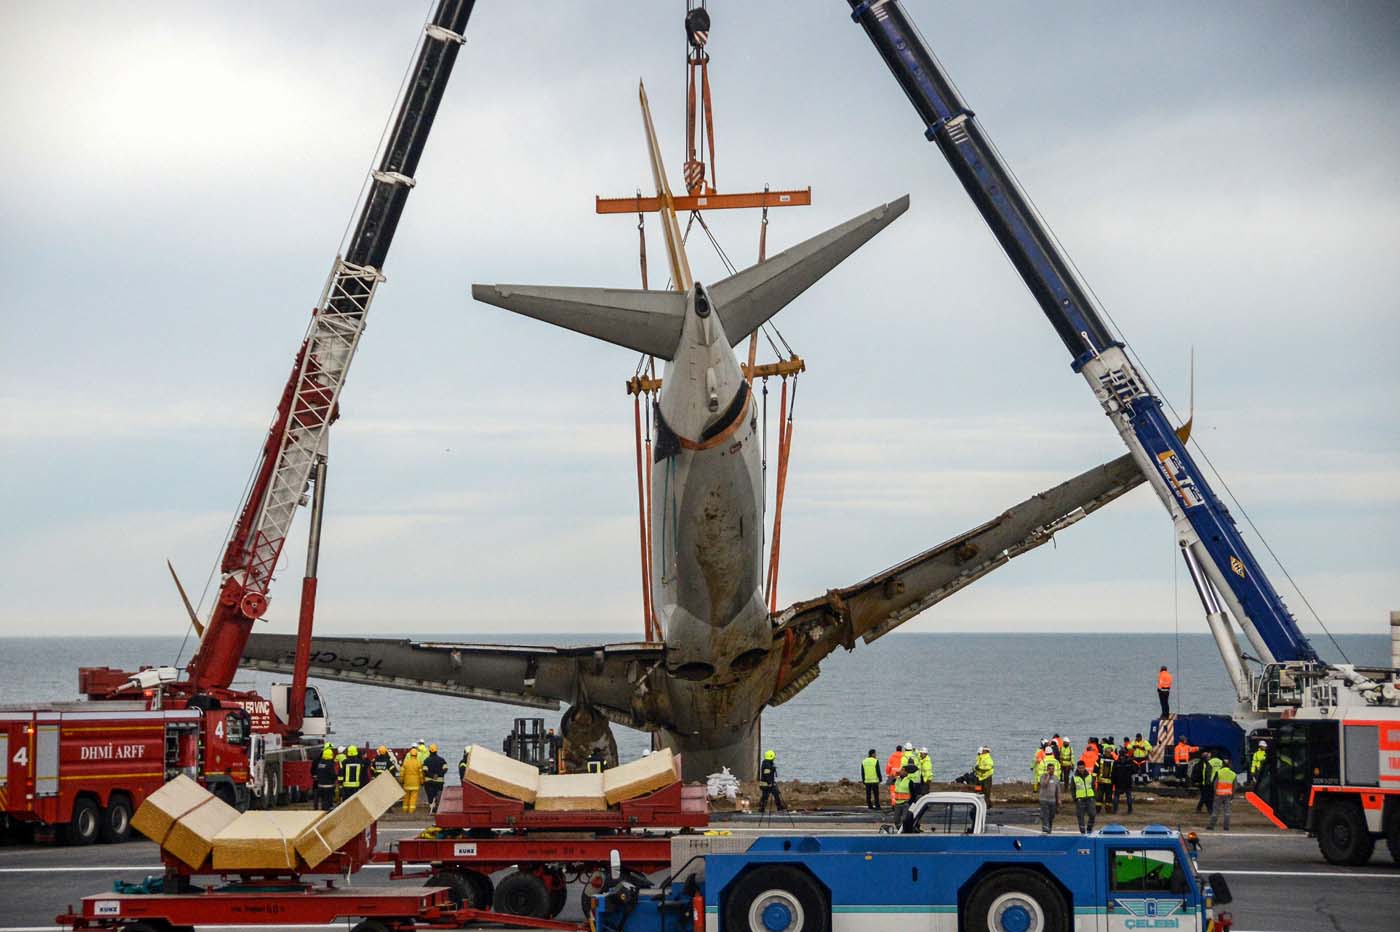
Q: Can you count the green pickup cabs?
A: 0